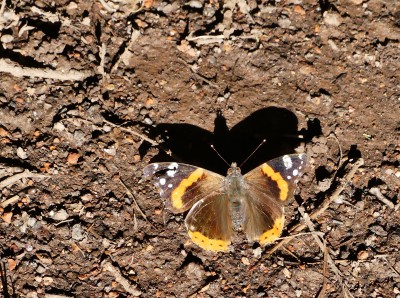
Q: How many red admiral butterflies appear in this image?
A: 1